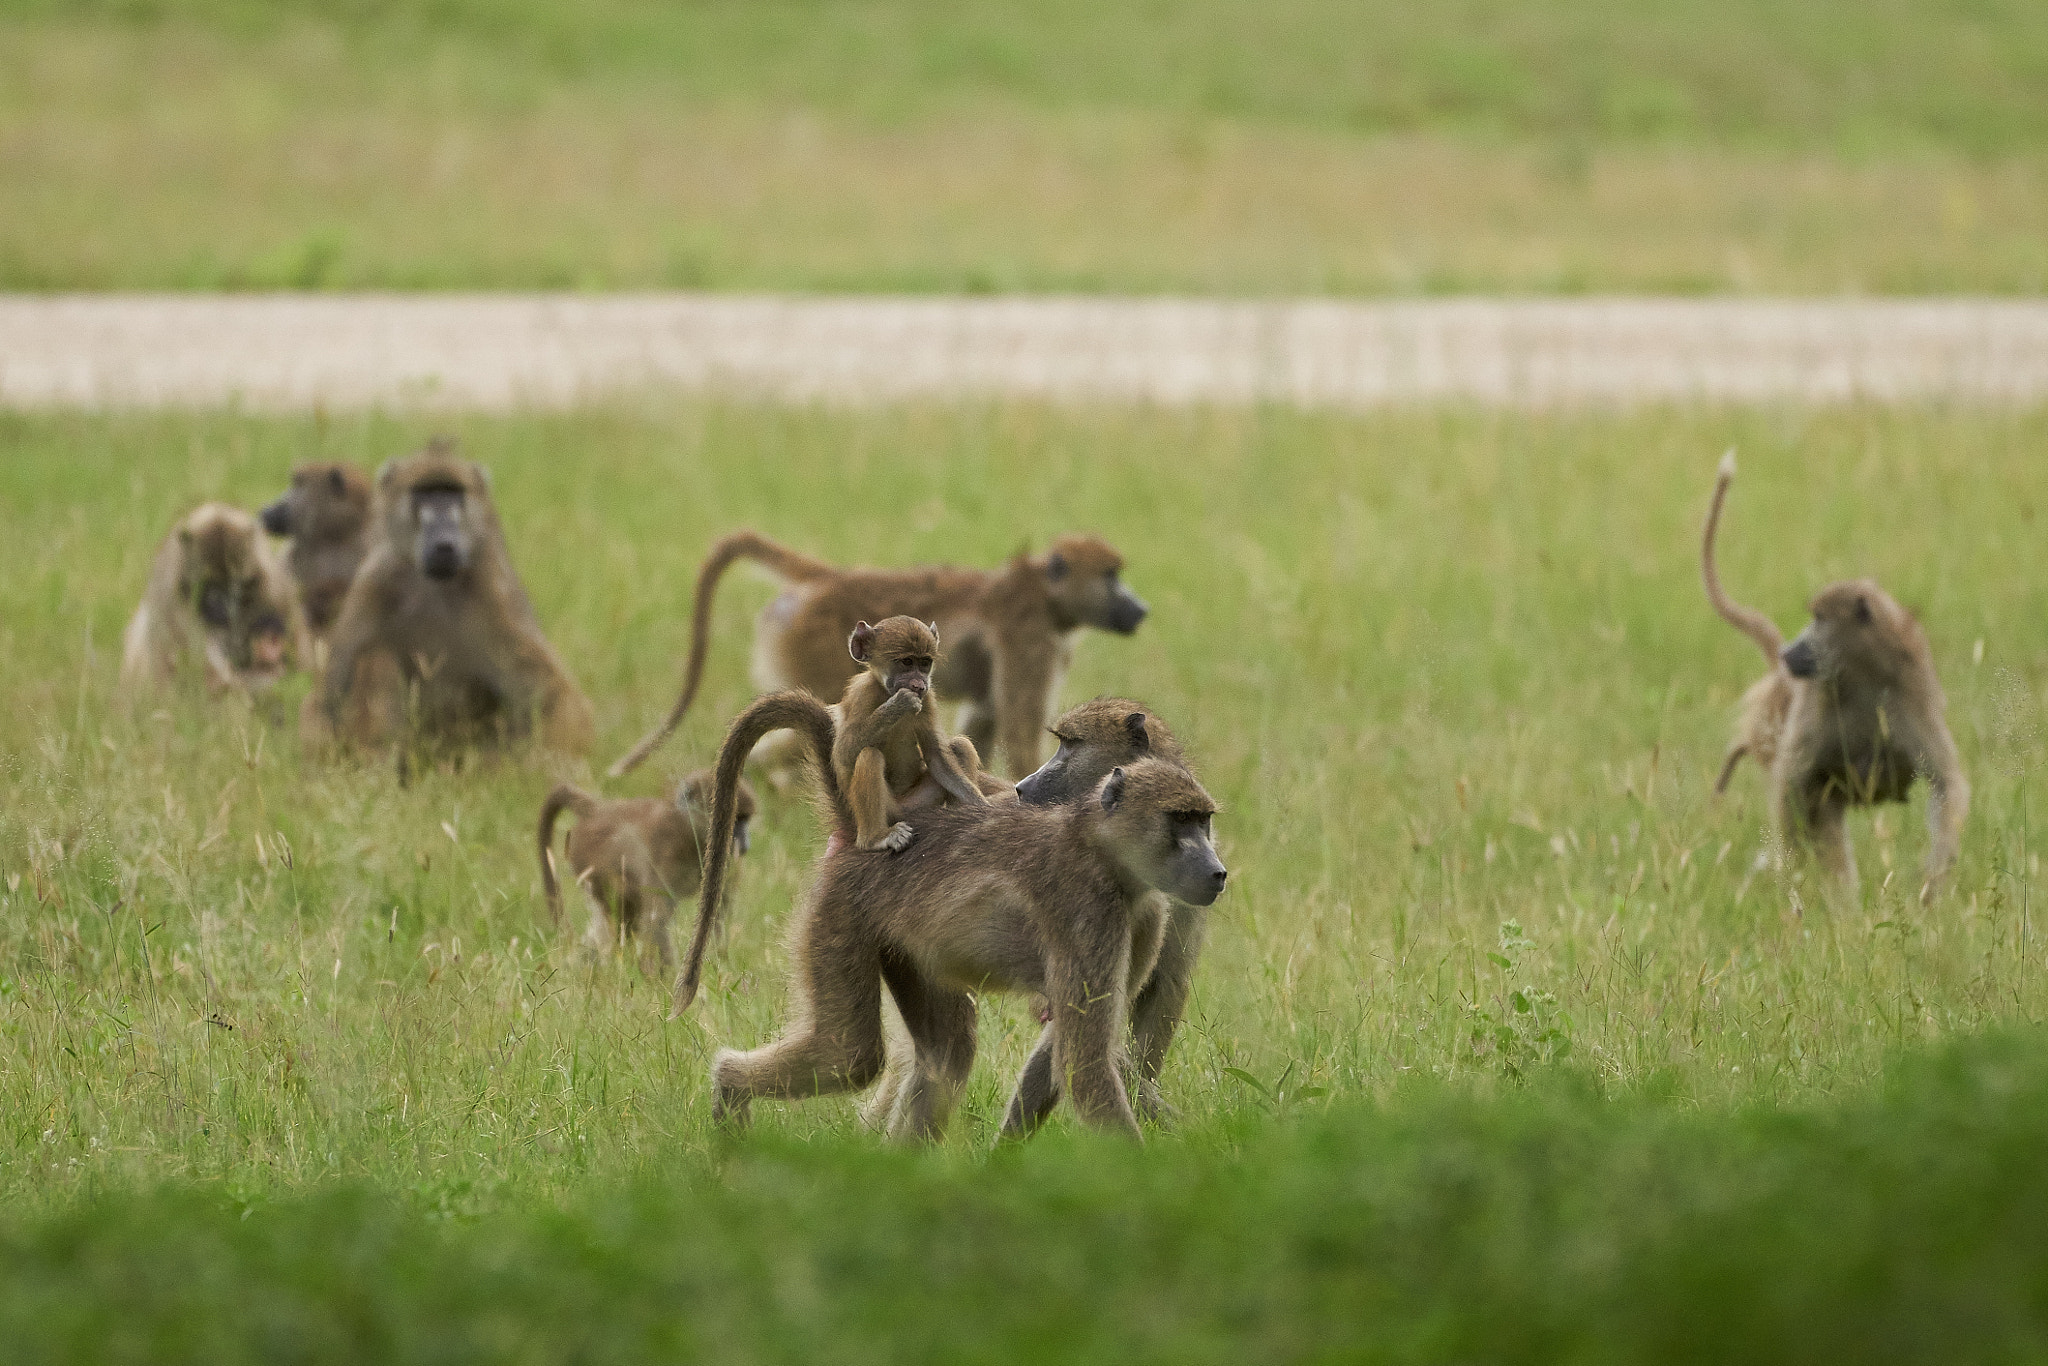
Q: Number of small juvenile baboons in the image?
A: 2